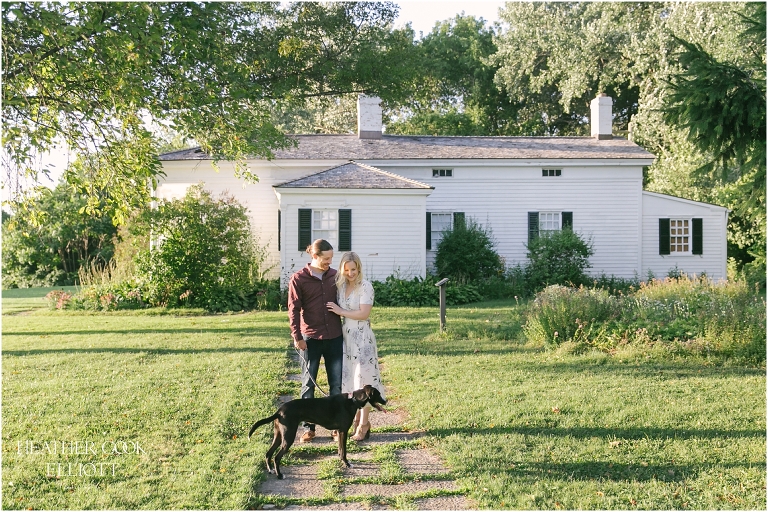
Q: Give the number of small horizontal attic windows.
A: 2